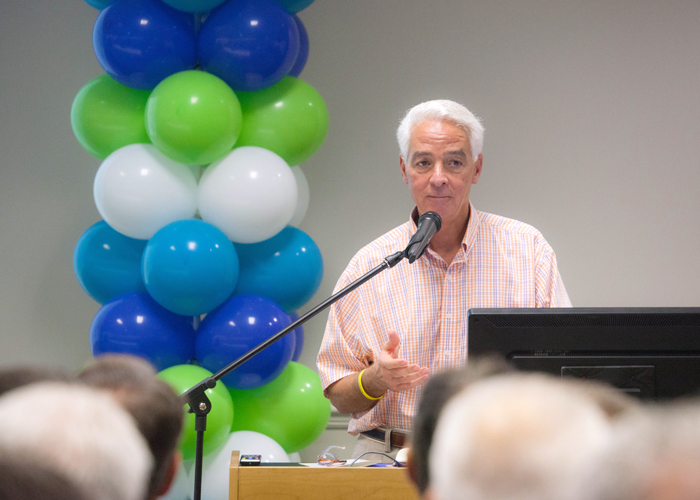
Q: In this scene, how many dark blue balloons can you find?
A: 6